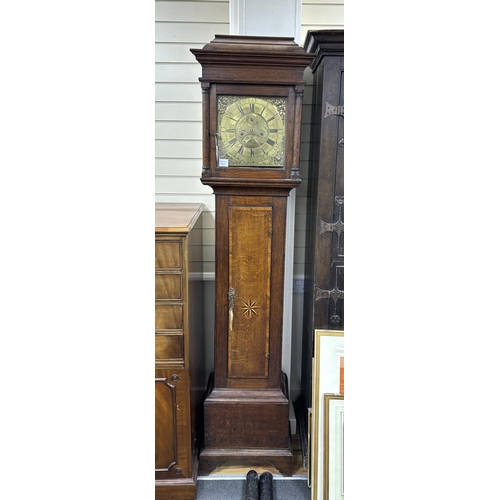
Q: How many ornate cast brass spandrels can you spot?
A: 4